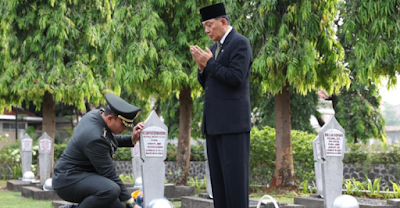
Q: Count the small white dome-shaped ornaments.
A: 5